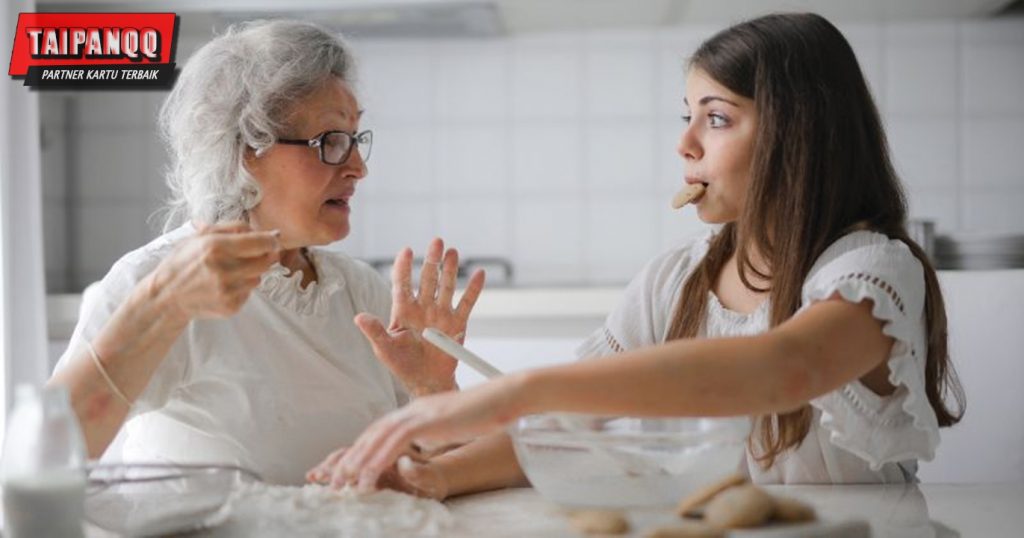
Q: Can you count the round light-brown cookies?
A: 6